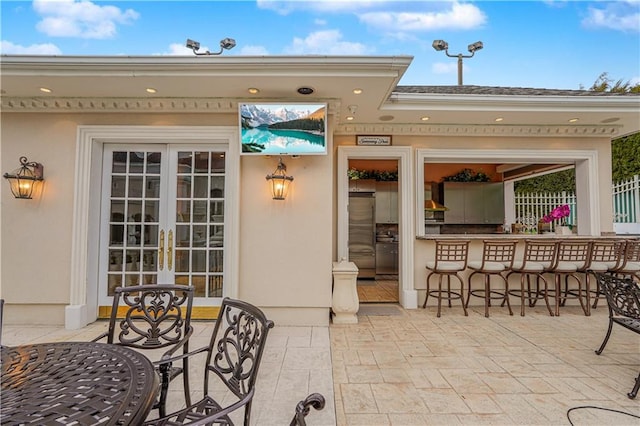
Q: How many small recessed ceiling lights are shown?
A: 8